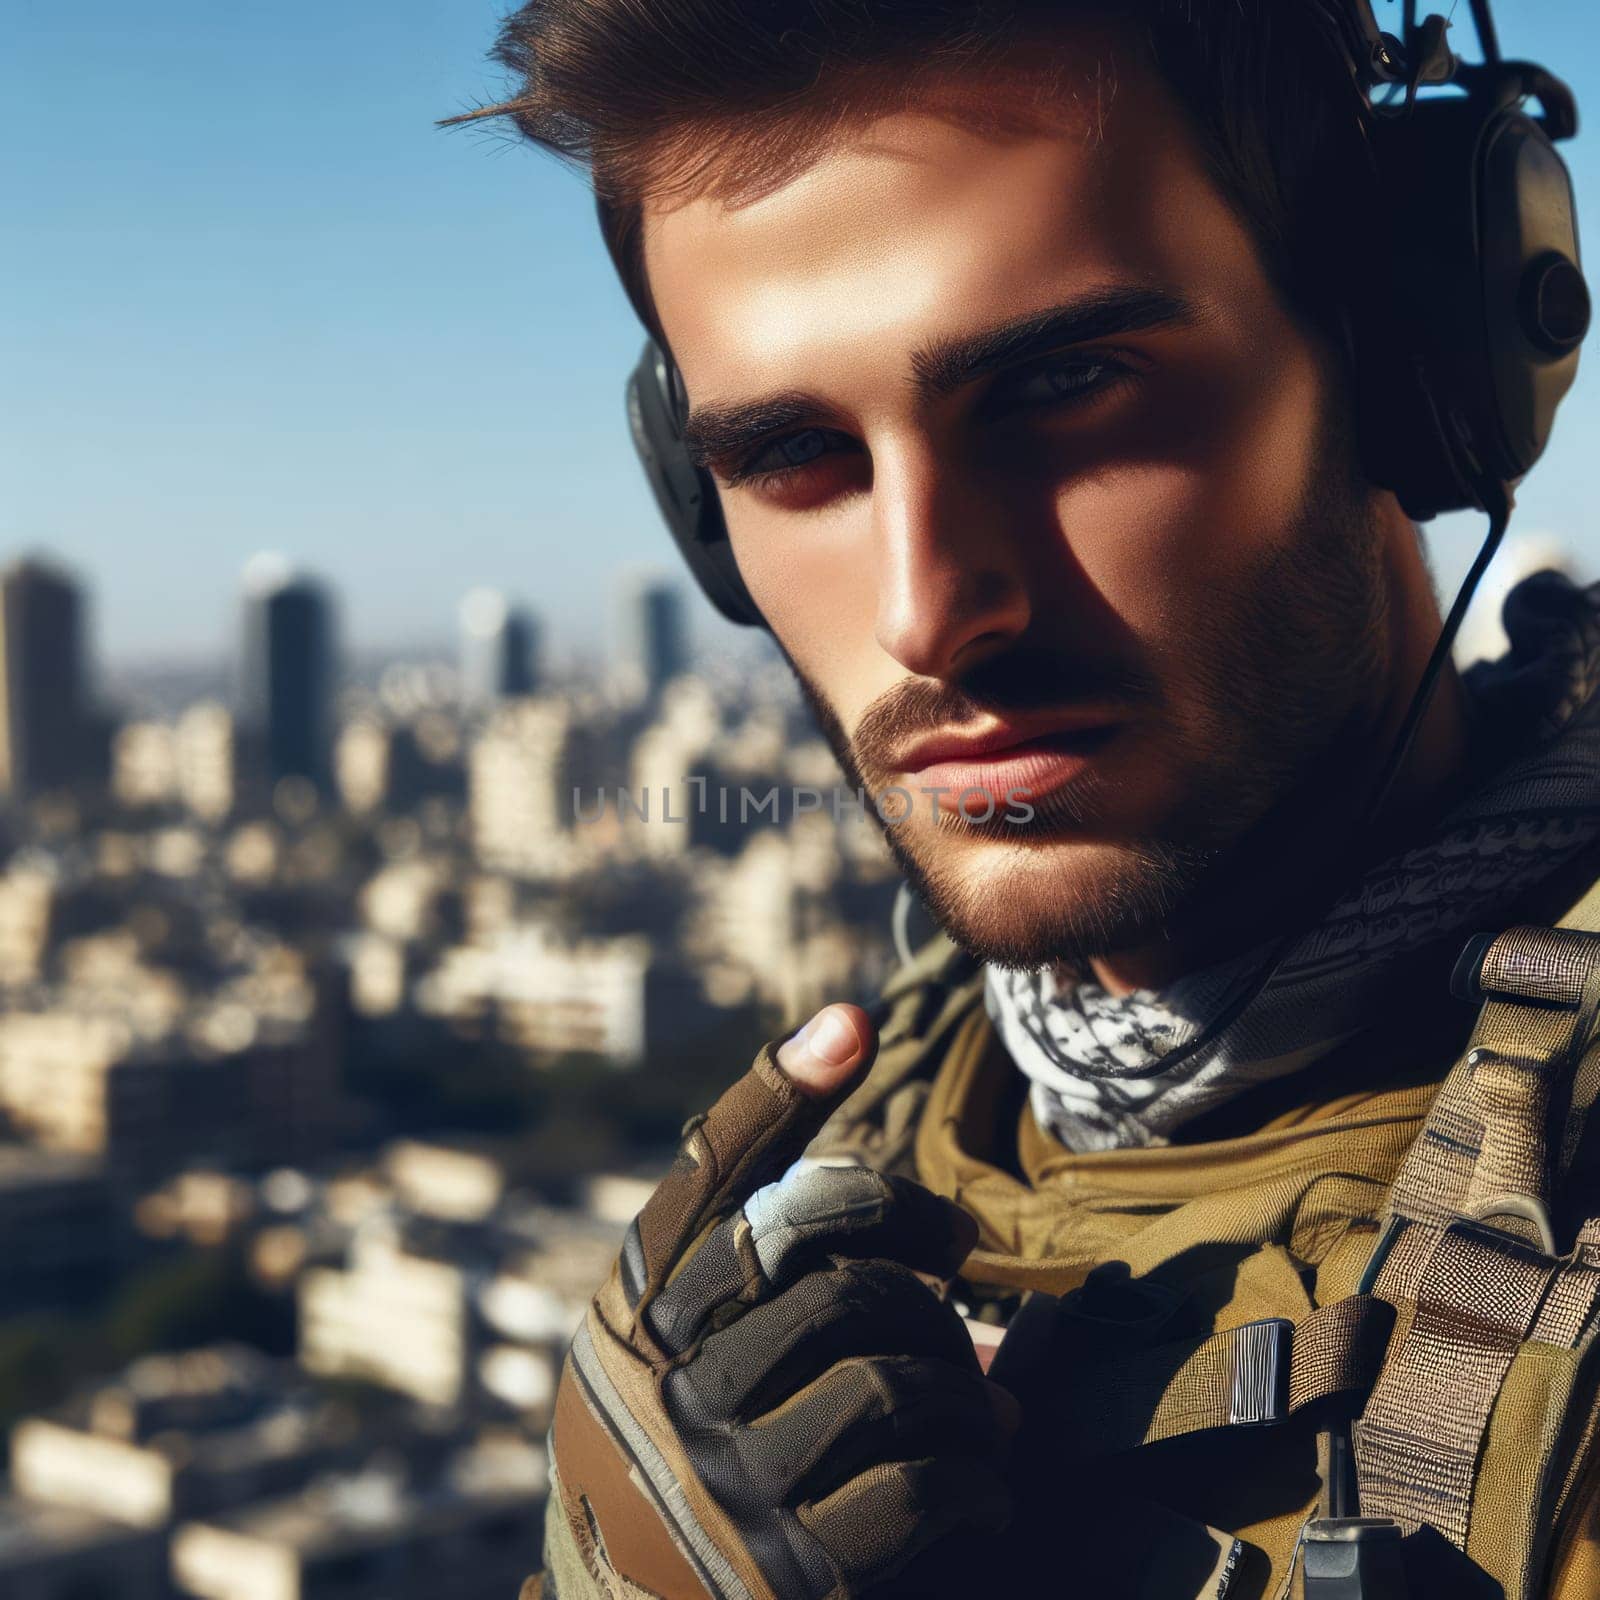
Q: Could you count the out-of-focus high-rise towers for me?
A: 4